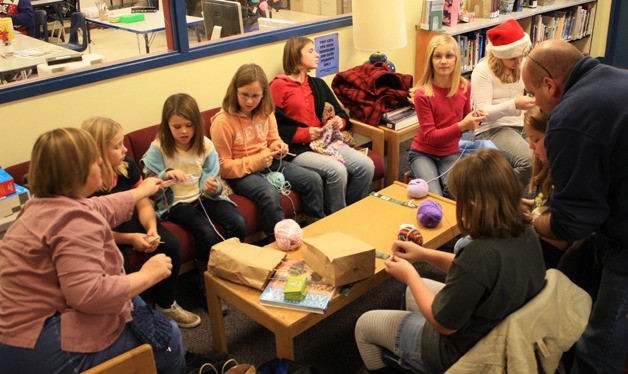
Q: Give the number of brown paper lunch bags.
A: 2